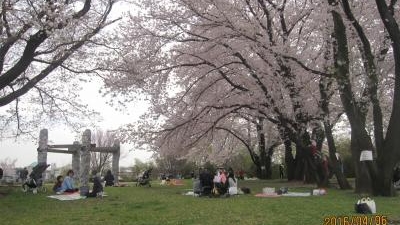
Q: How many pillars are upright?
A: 4